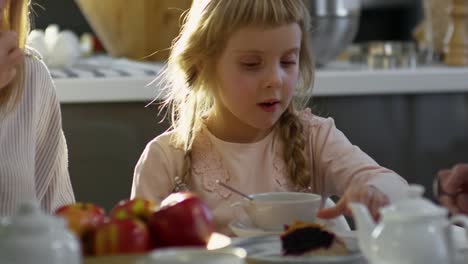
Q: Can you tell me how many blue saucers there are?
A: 0